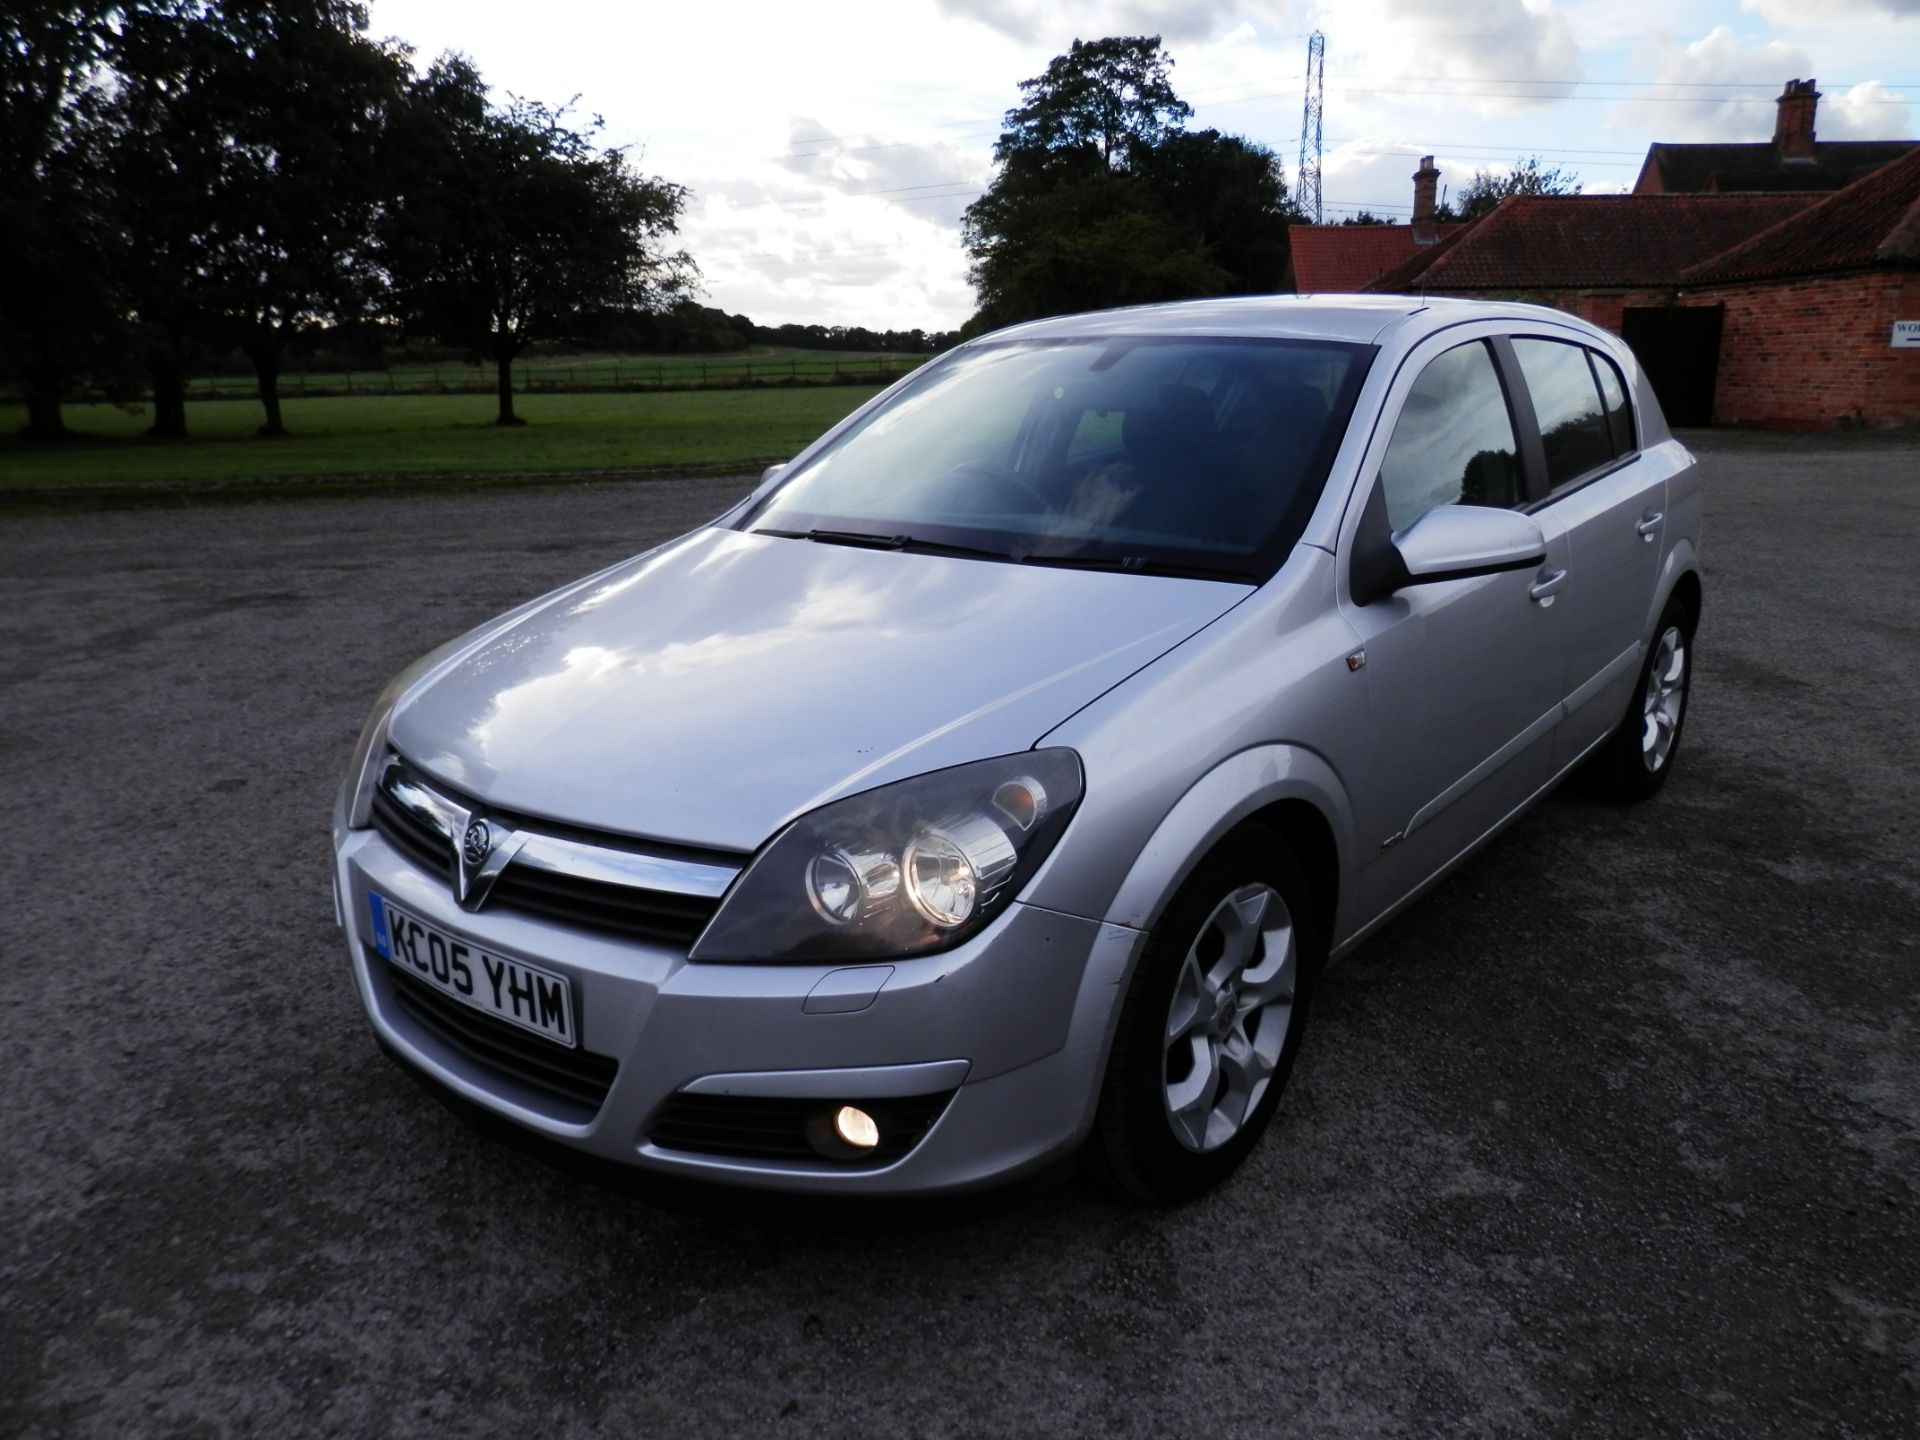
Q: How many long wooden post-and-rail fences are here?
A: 1